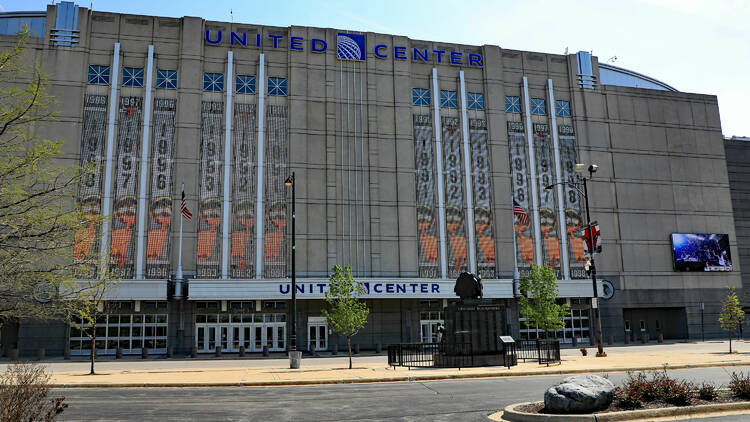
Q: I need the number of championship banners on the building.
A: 12